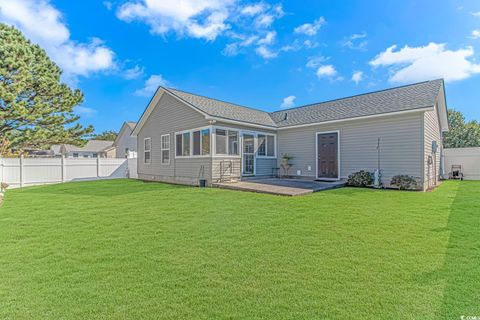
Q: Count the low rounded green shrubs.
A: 2